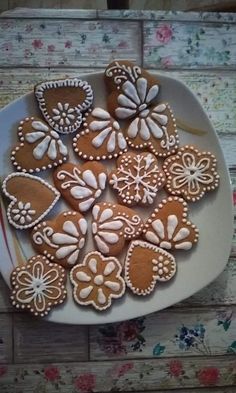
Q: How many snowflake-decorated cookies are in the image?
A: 1